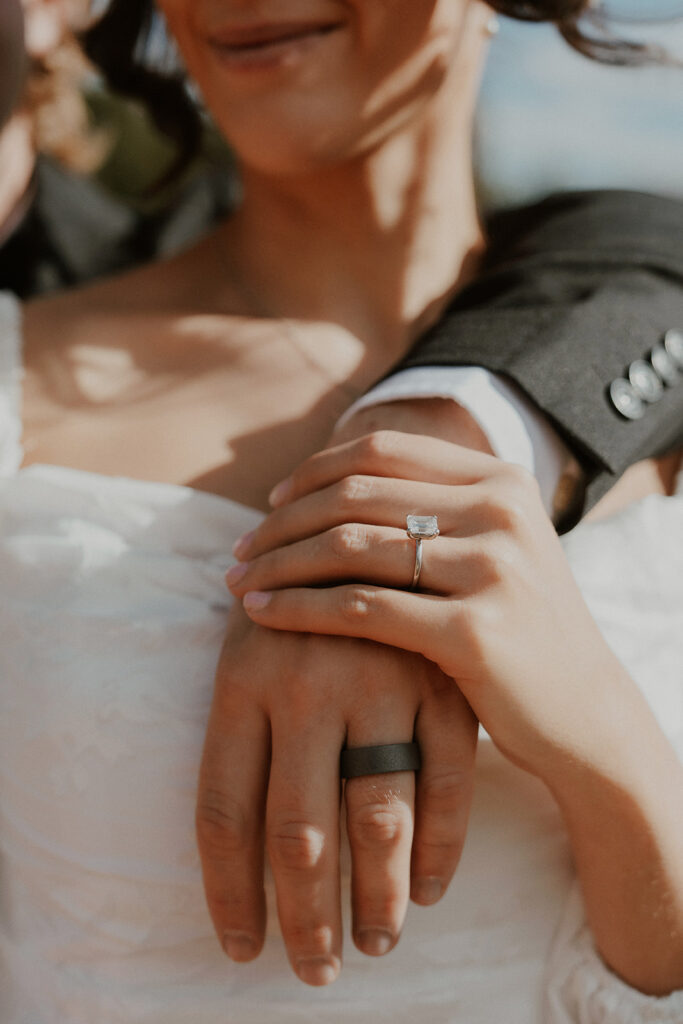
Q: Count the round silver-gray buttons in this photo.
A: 4